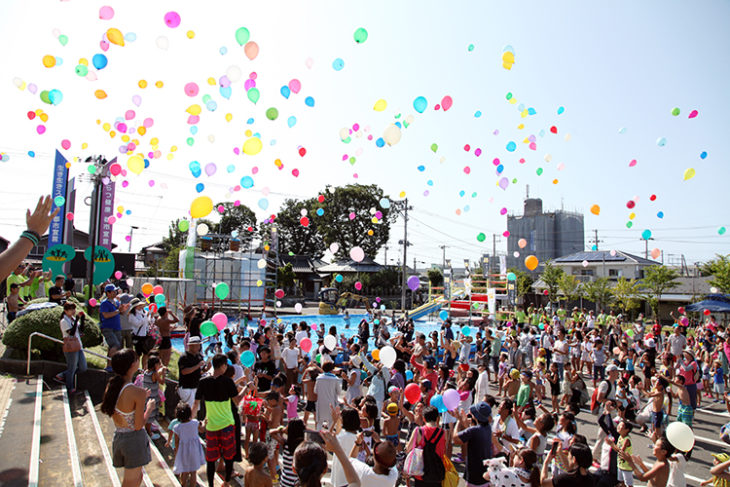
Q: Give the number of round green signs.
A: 2